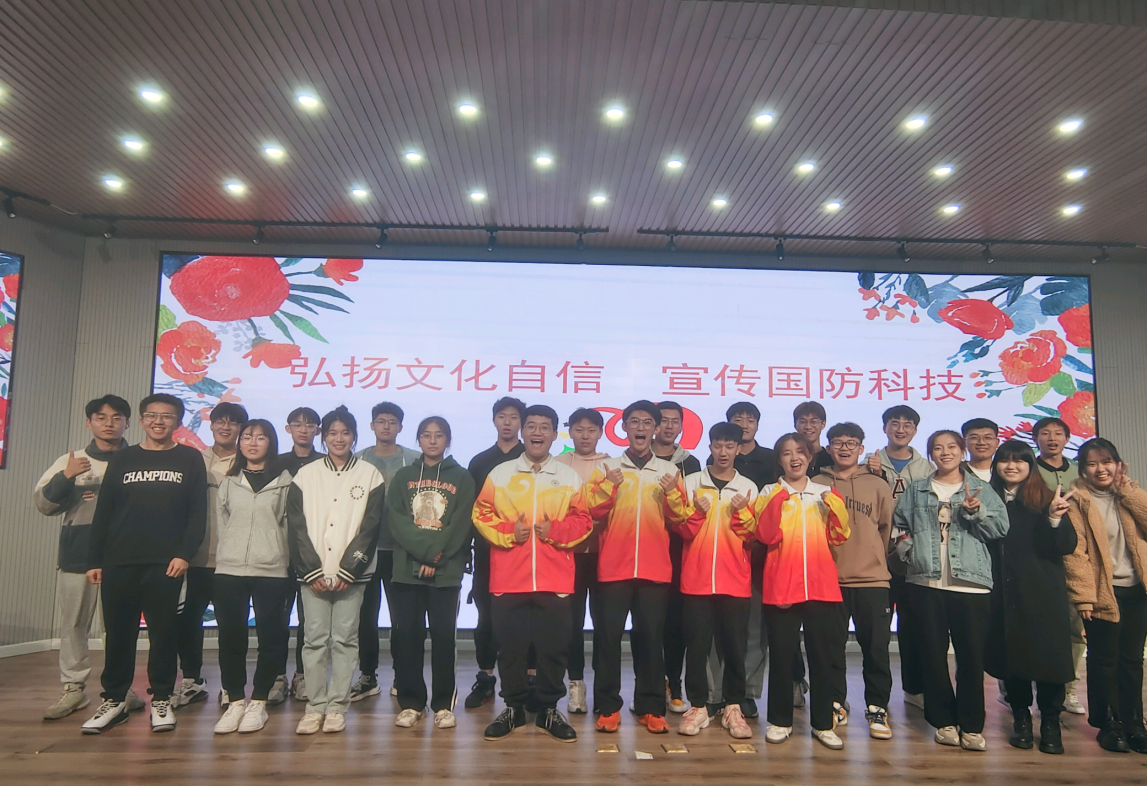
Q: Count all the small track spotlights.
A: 11